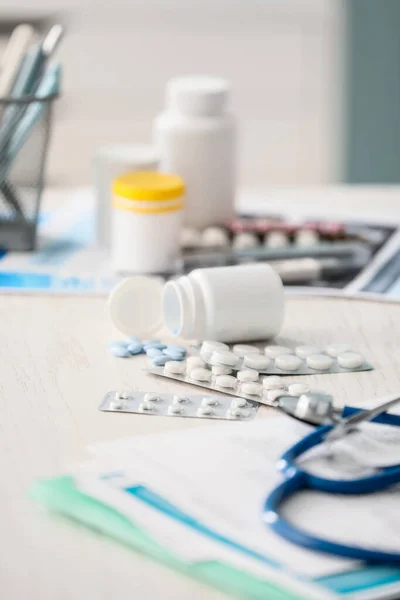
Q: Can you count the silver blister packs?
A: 3